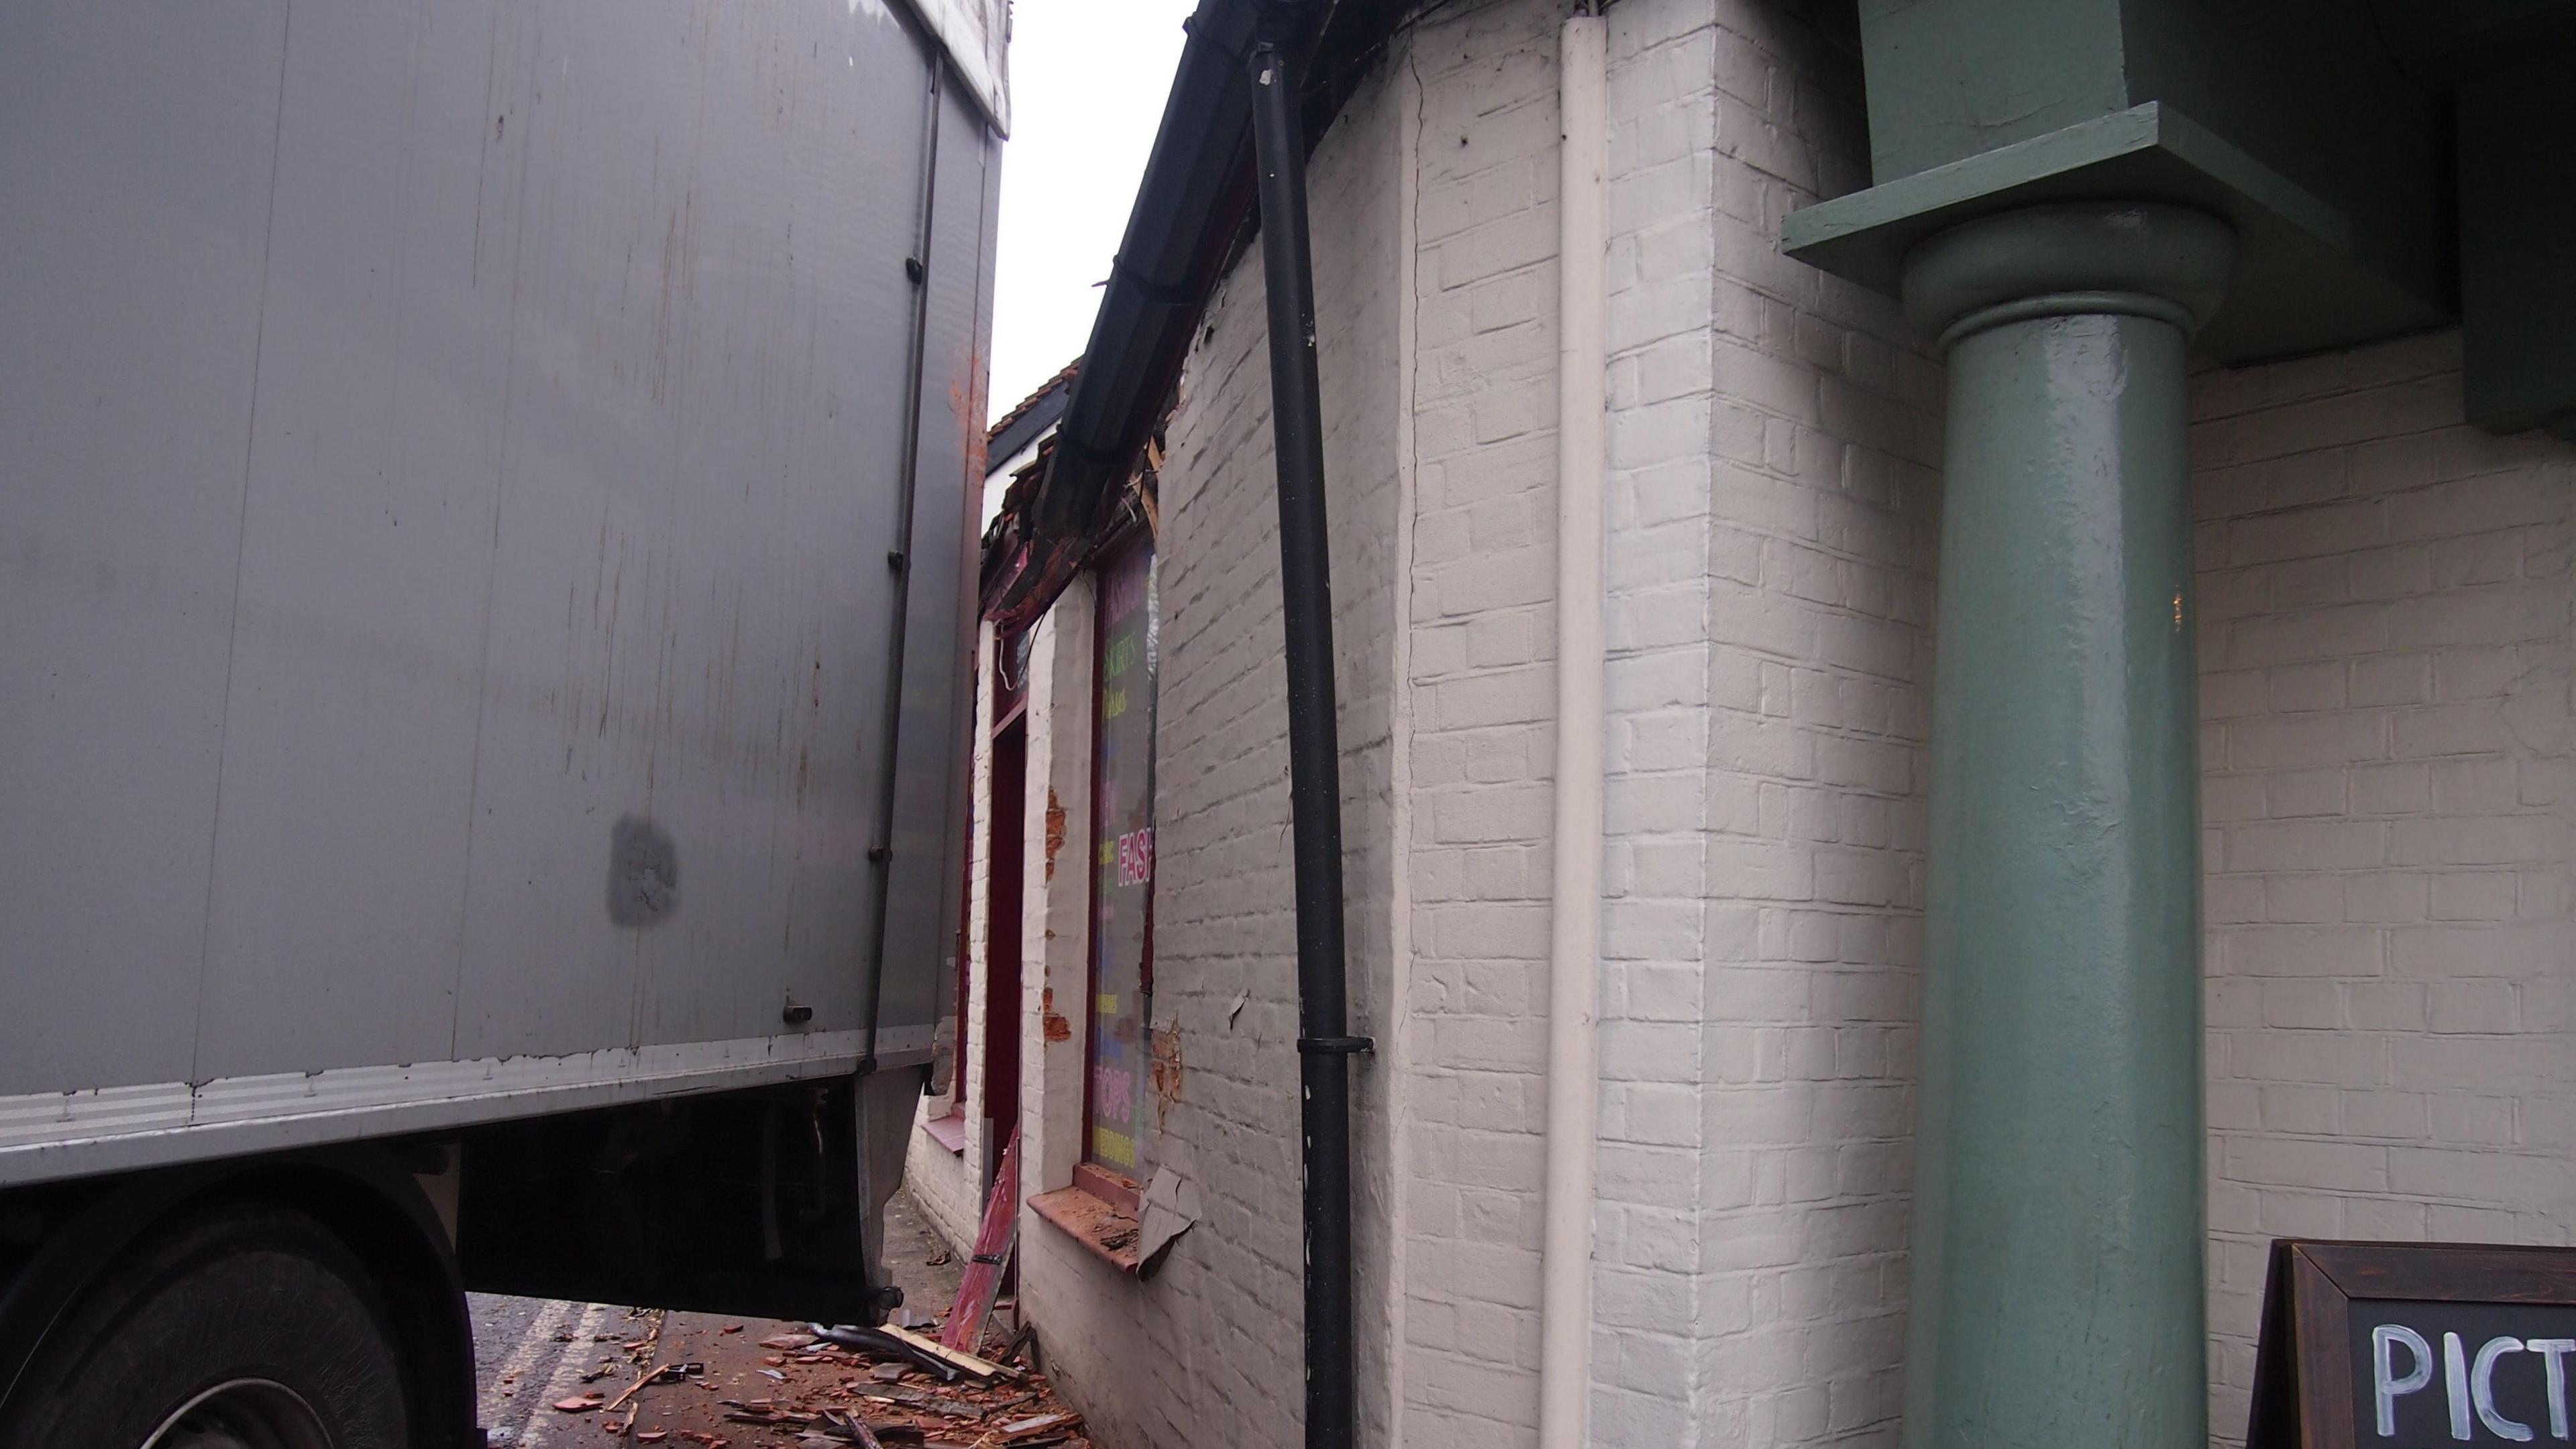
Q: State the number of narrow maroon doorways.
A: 1